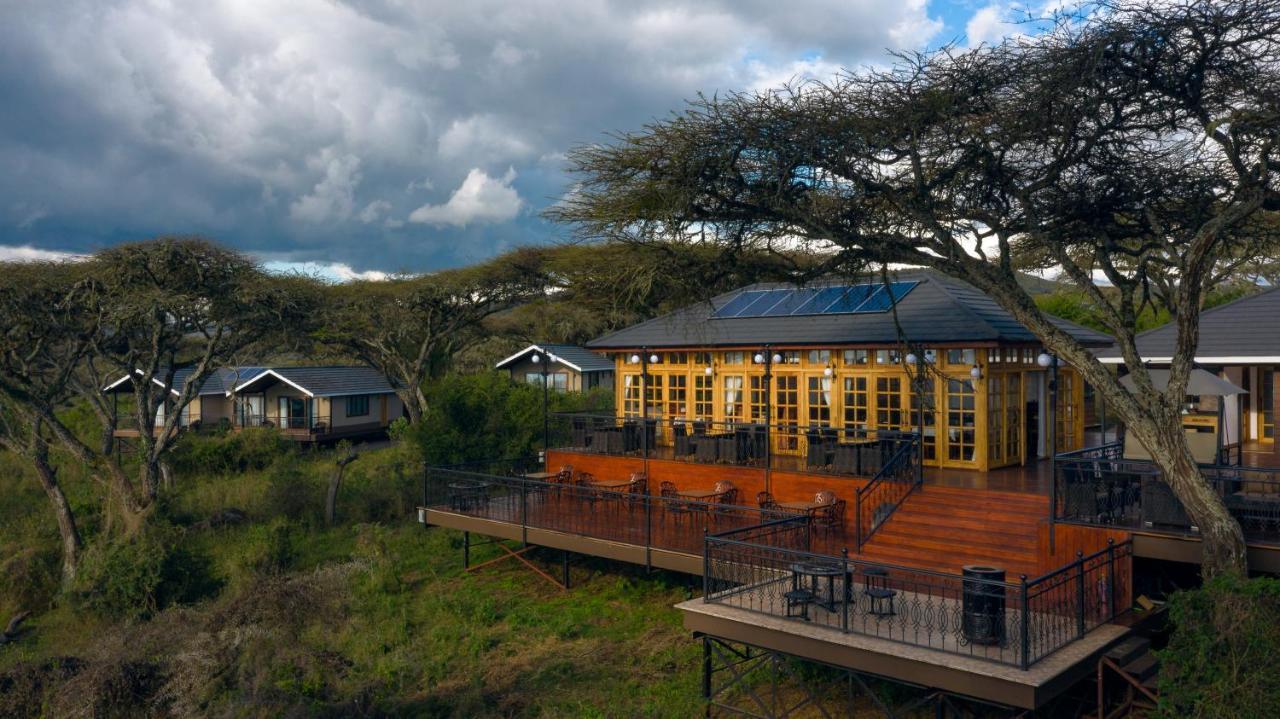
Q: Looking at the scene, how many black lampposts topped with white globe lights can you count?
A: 5